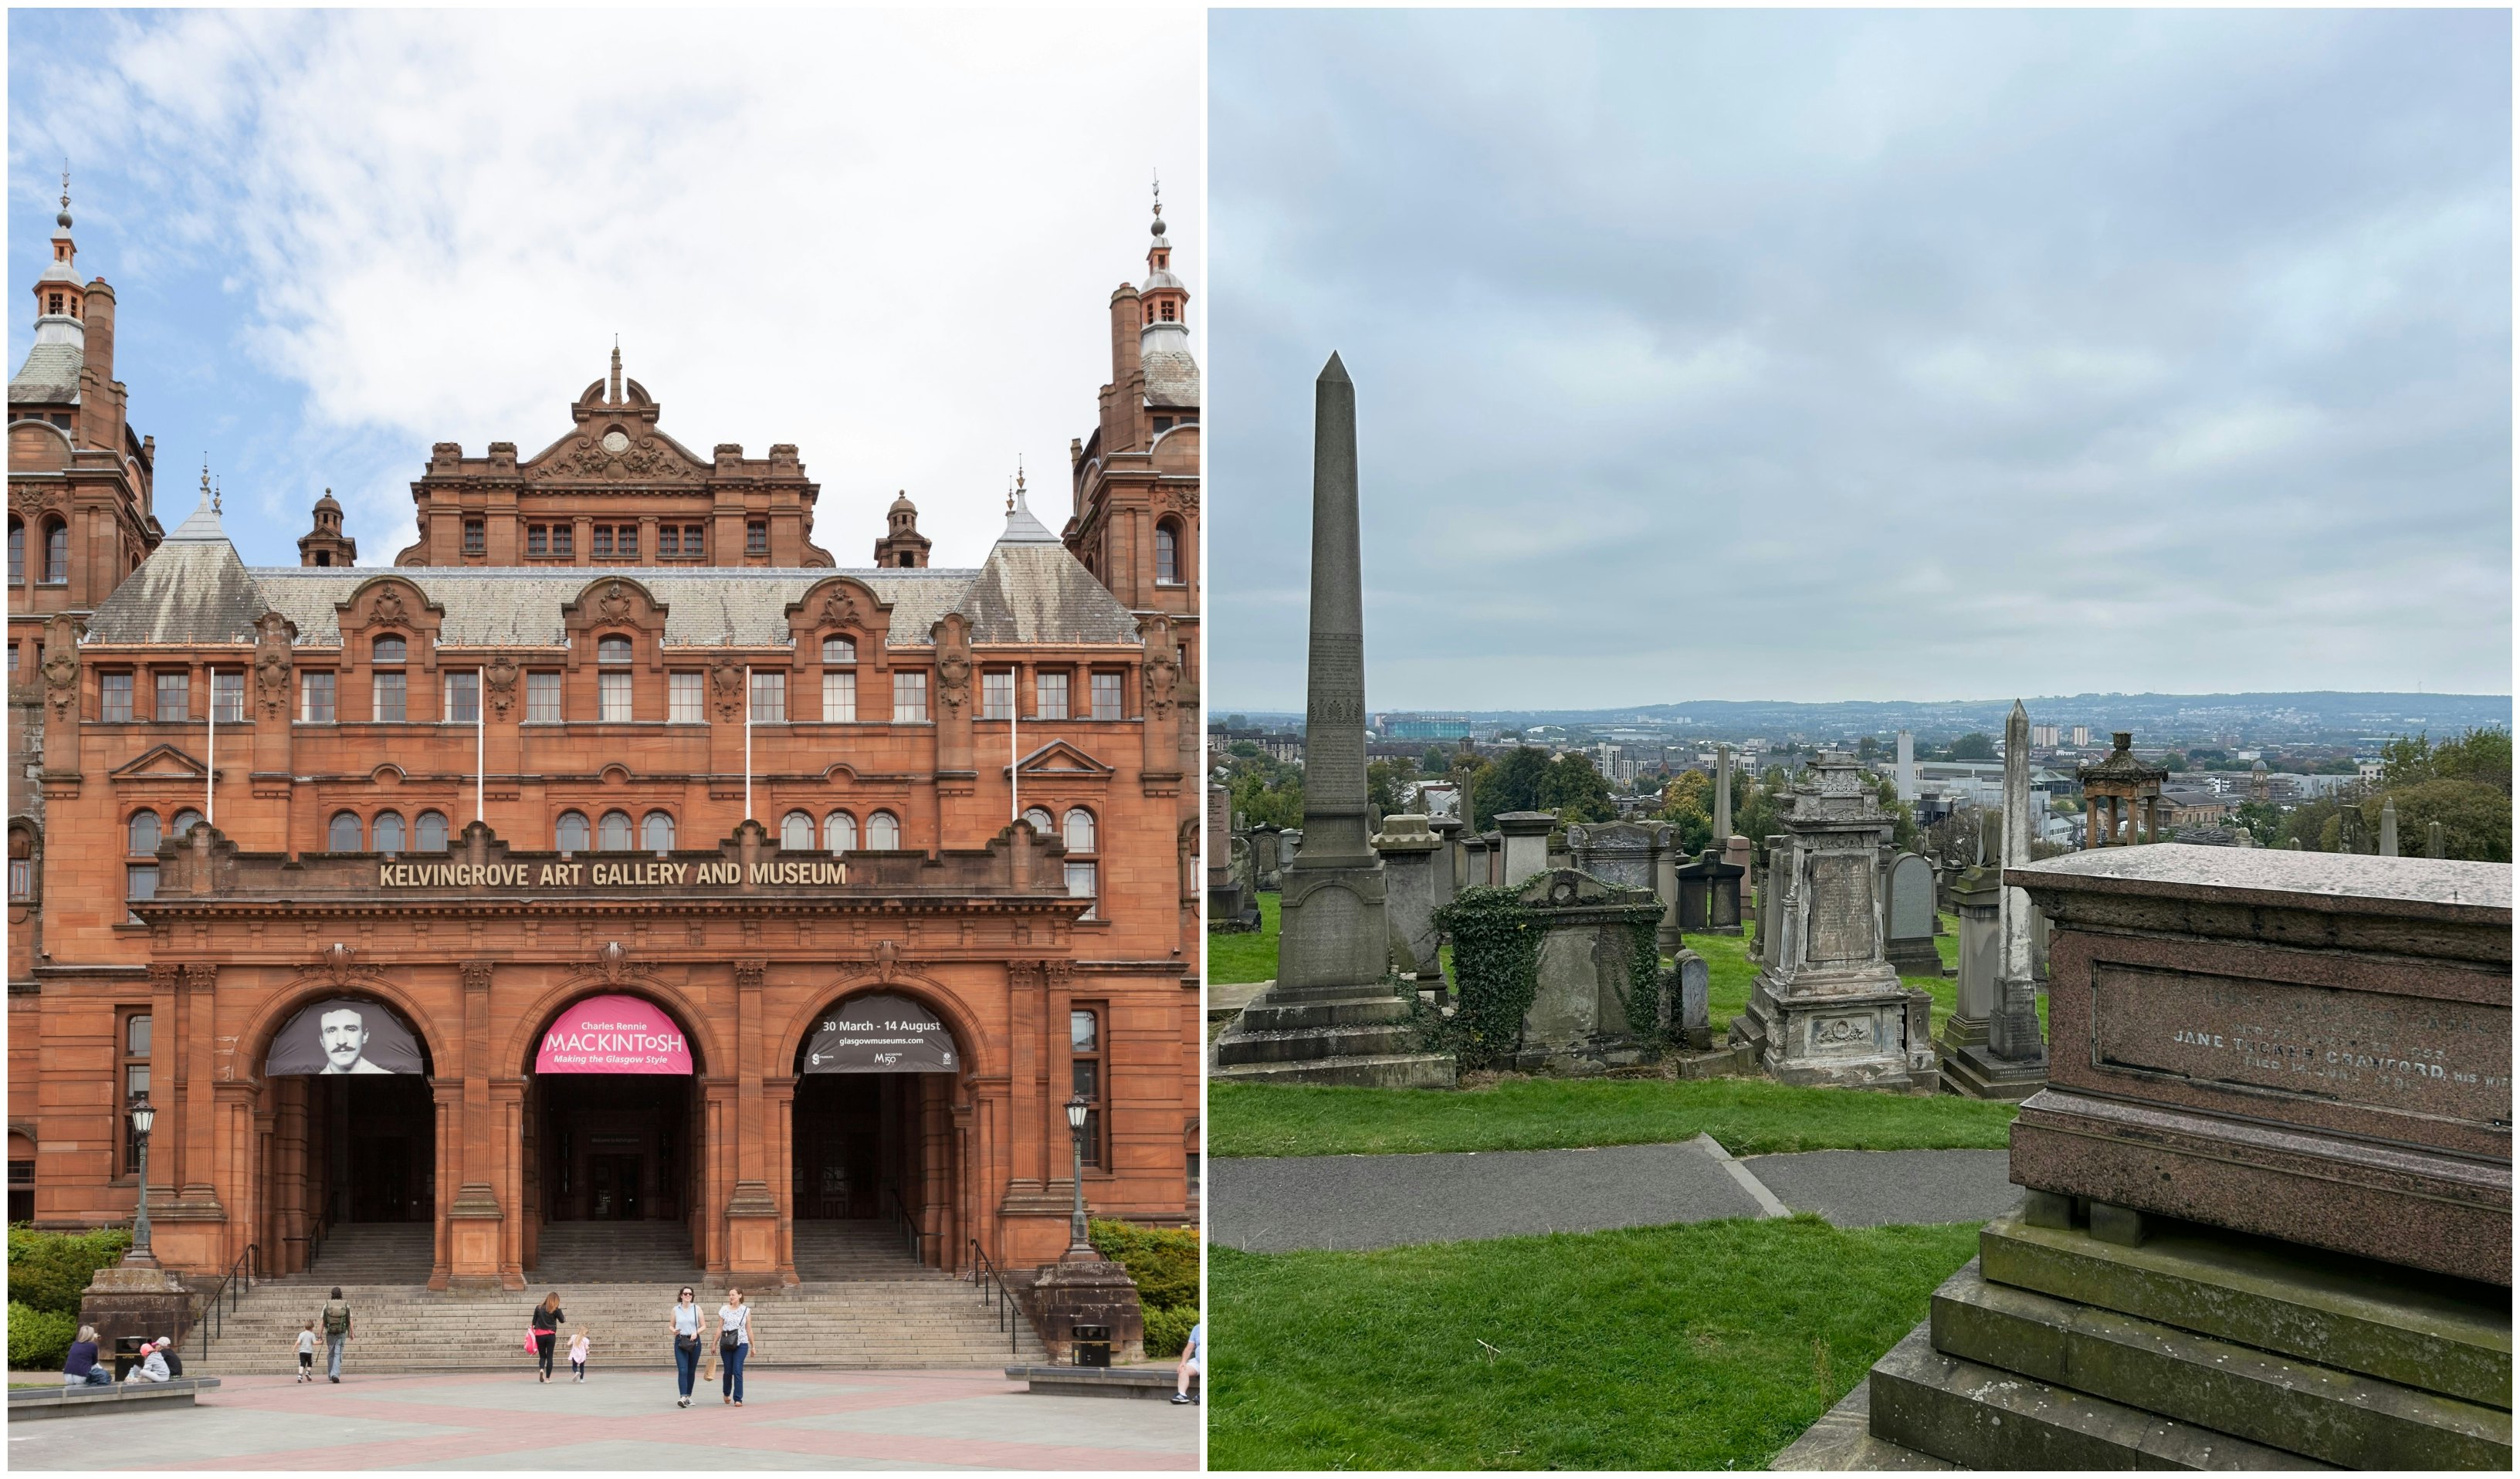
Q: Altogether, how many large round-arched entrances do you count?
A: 3